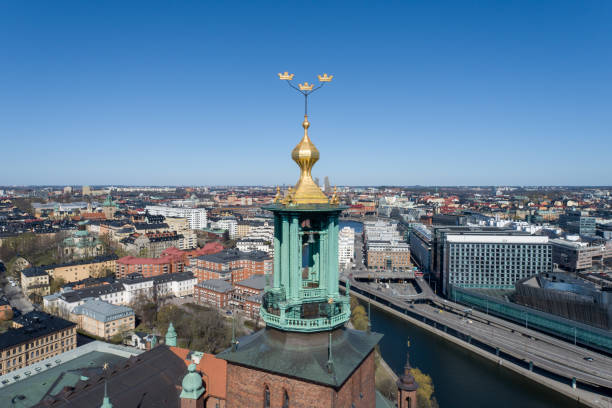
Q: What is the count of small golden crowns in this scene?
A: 3